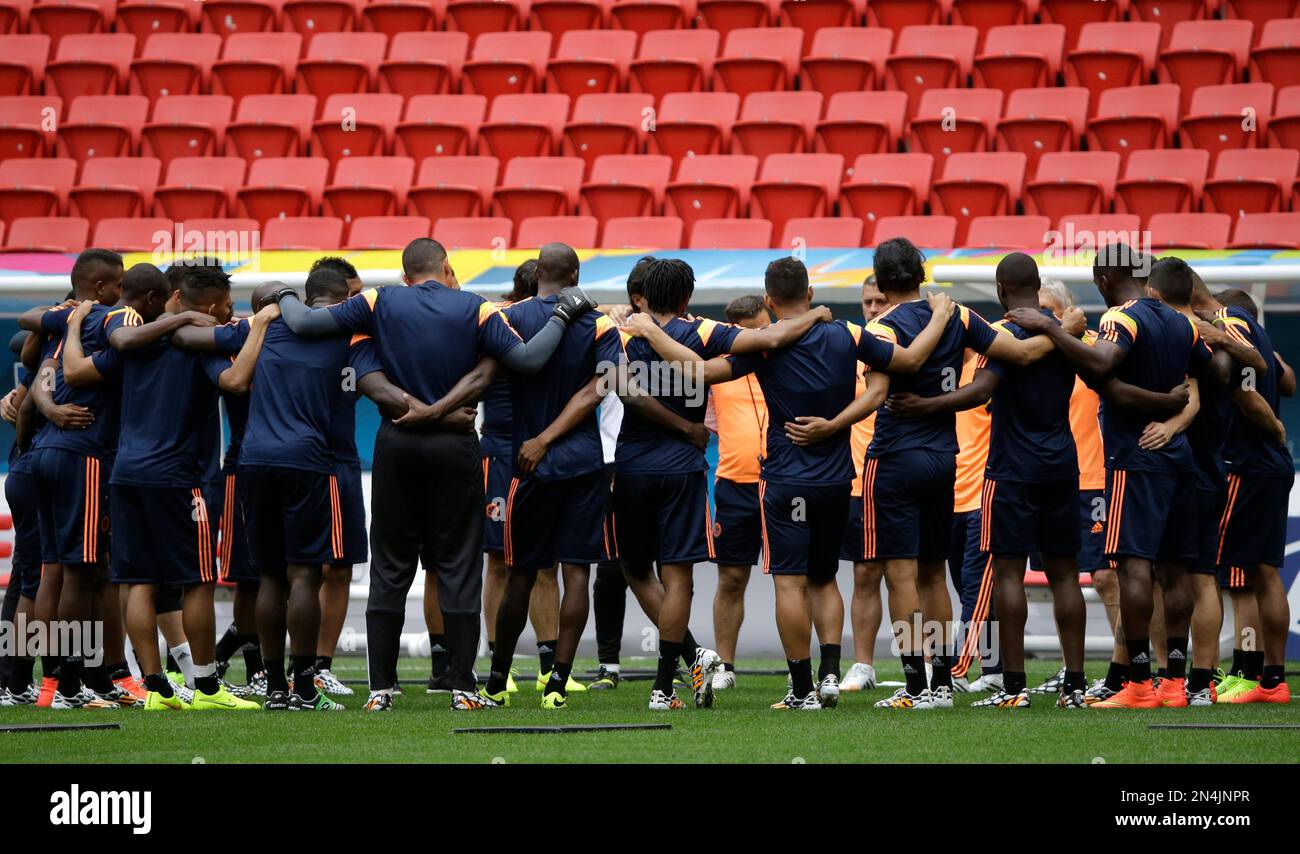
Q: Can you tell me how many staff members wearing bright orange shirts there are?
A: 4